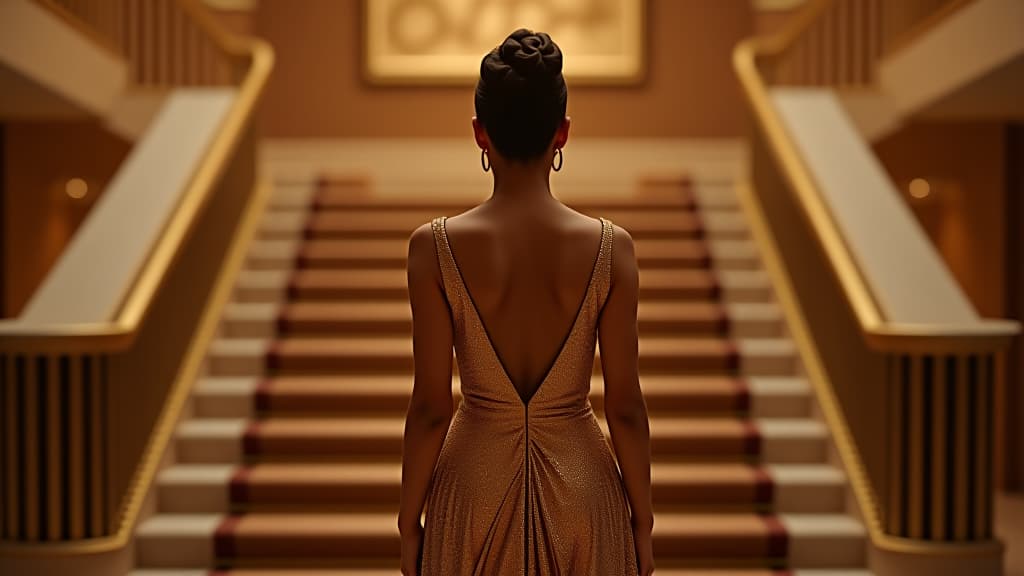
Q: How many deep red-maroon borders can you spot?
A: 2